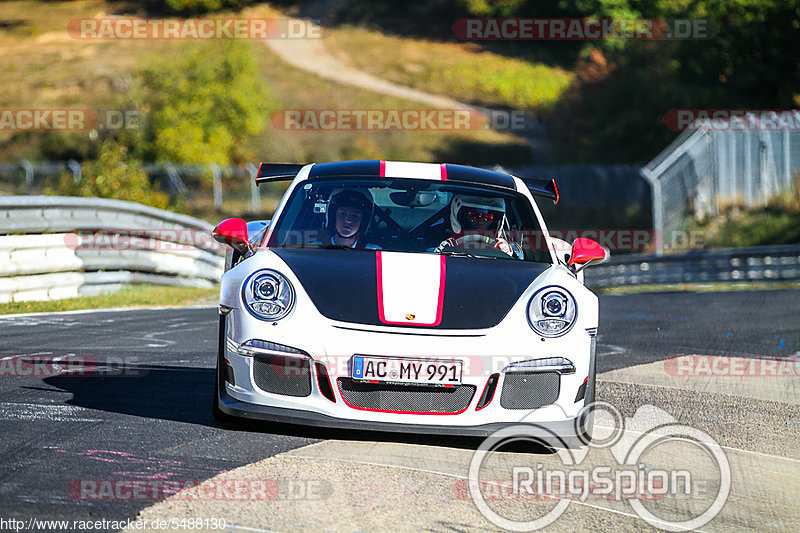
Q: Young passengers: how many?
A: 1